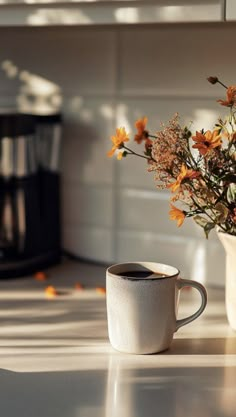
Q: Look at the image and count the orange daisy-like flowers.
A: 6